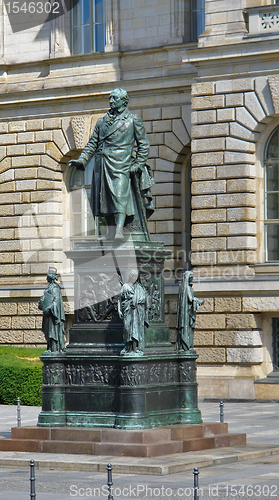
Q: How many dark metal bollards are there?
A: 5